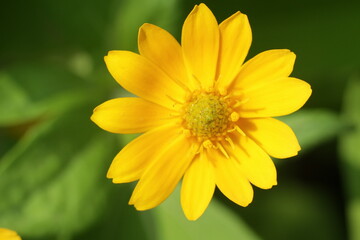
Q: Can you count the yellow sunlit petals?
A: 13